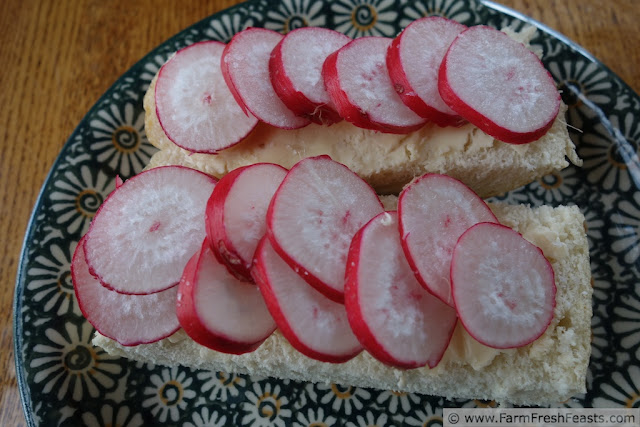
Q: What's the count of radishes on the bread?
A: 15